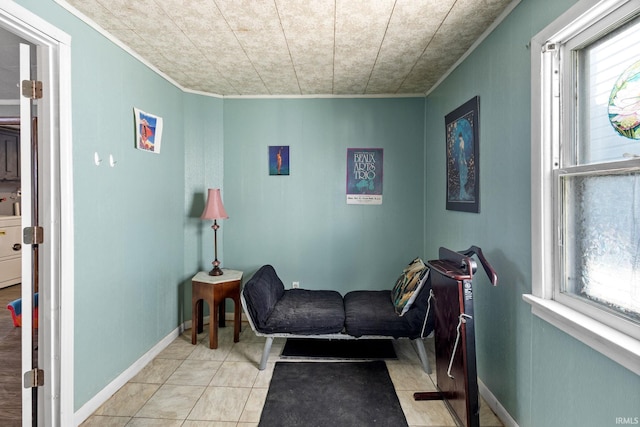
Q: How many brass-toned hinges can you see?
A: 3